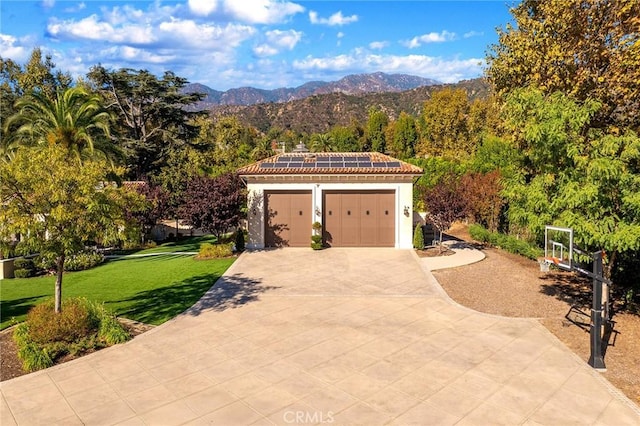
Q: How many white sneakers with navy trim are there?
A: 0